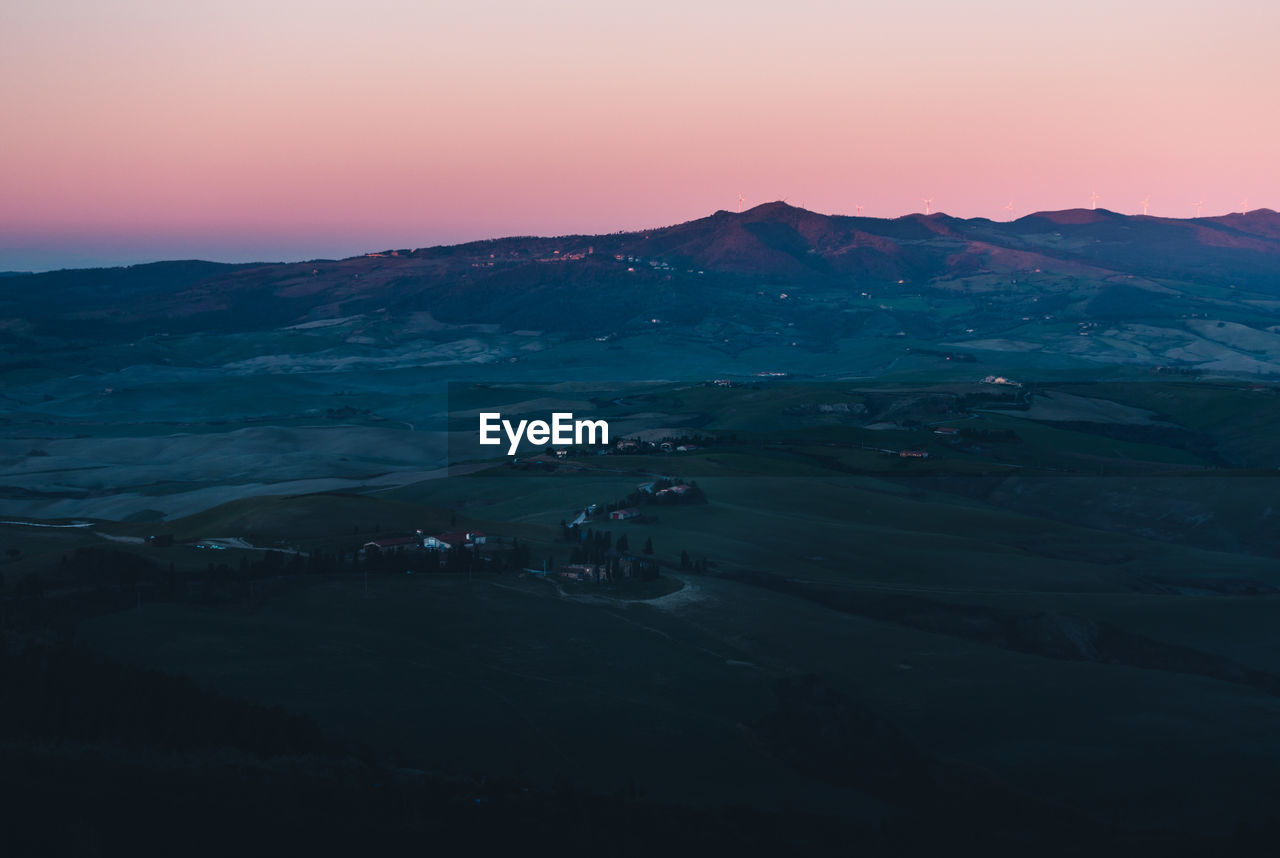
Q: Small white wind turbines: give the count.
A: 8